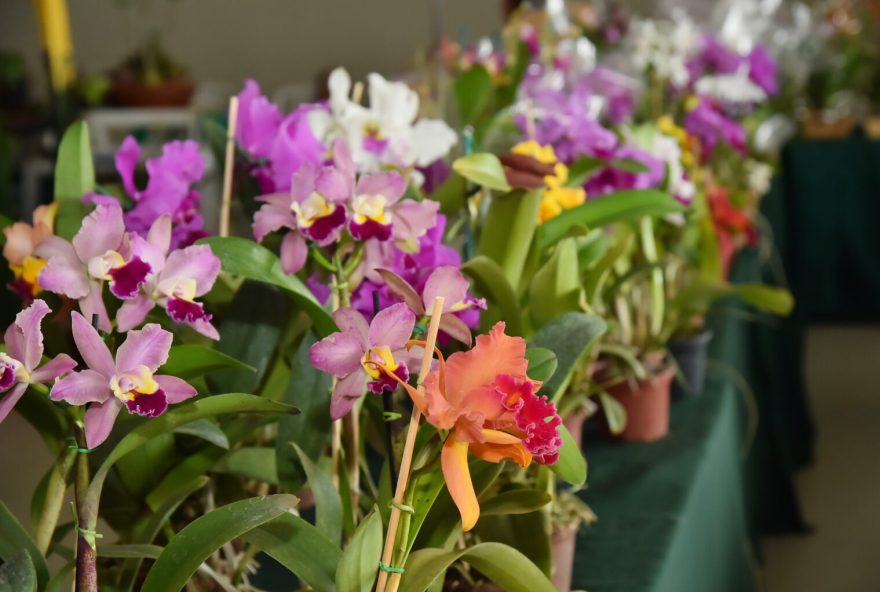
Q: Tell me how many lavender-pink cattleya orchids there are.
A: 8